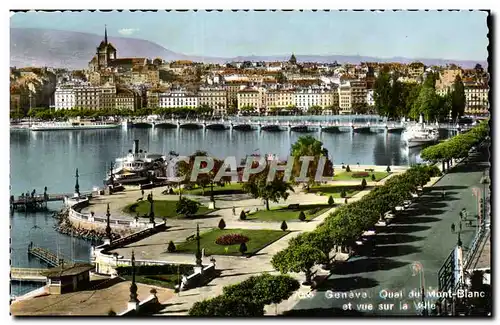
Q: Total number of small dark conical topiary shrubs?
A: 12